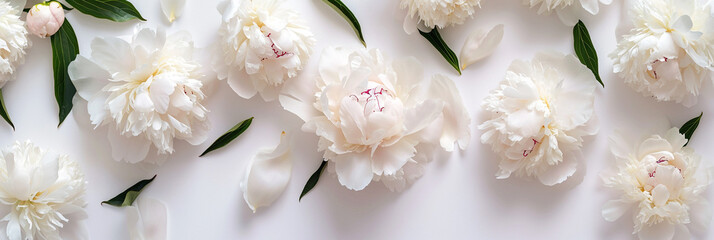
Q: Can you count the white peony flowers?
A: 10